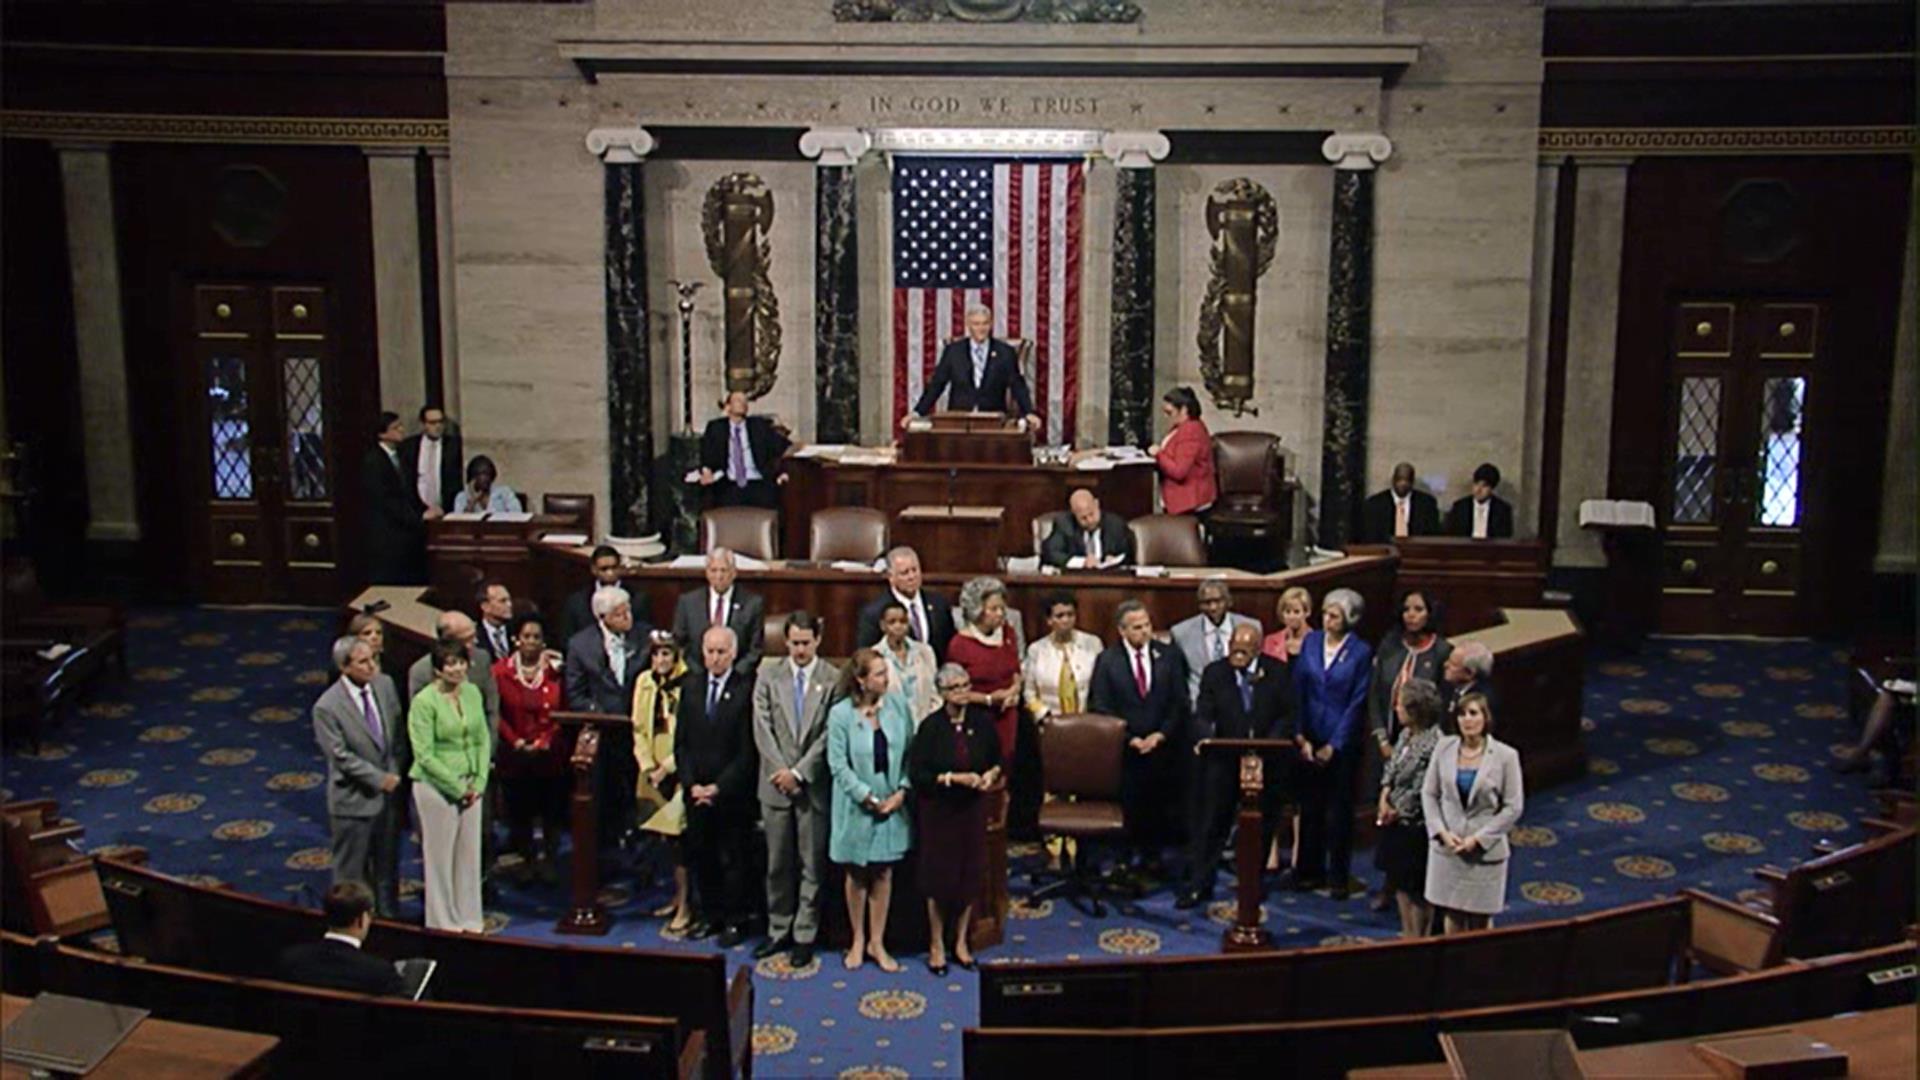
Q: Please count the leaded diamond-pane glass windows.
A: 4